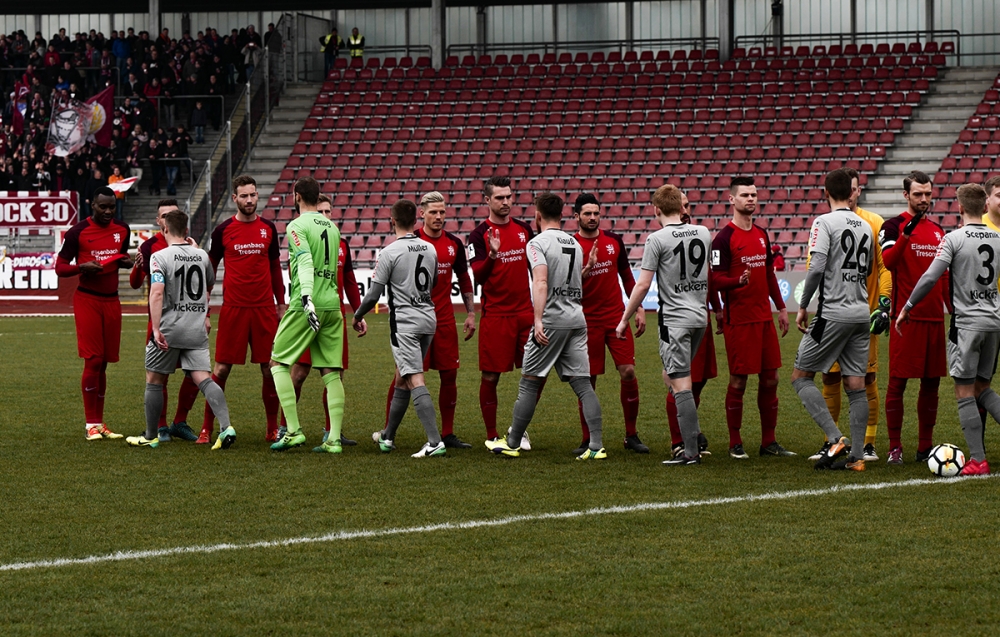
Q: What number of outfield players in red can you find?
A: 10